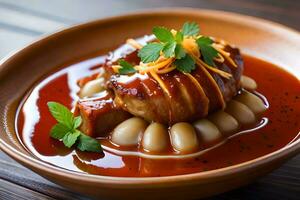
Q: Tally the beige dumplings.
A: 9